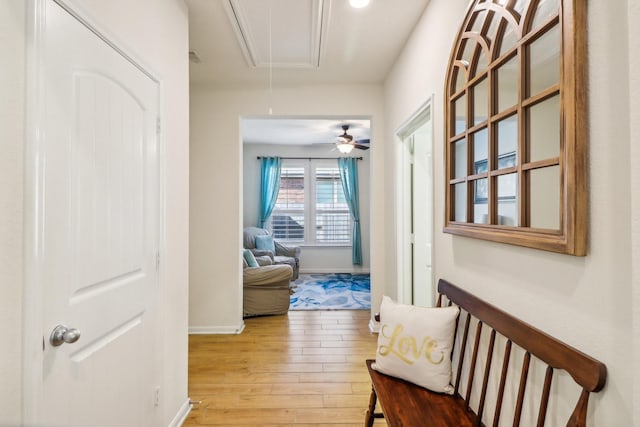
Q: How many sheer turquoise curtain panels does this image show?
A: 2